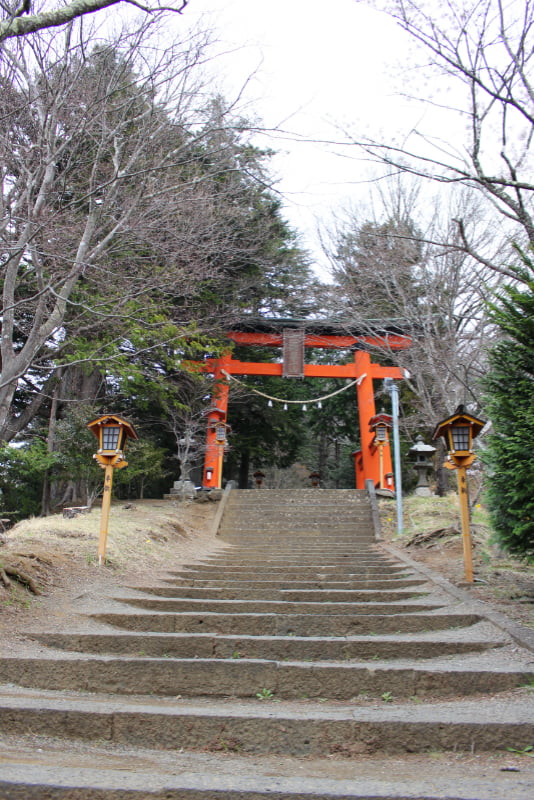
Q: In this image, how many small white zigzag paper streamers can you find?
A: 4